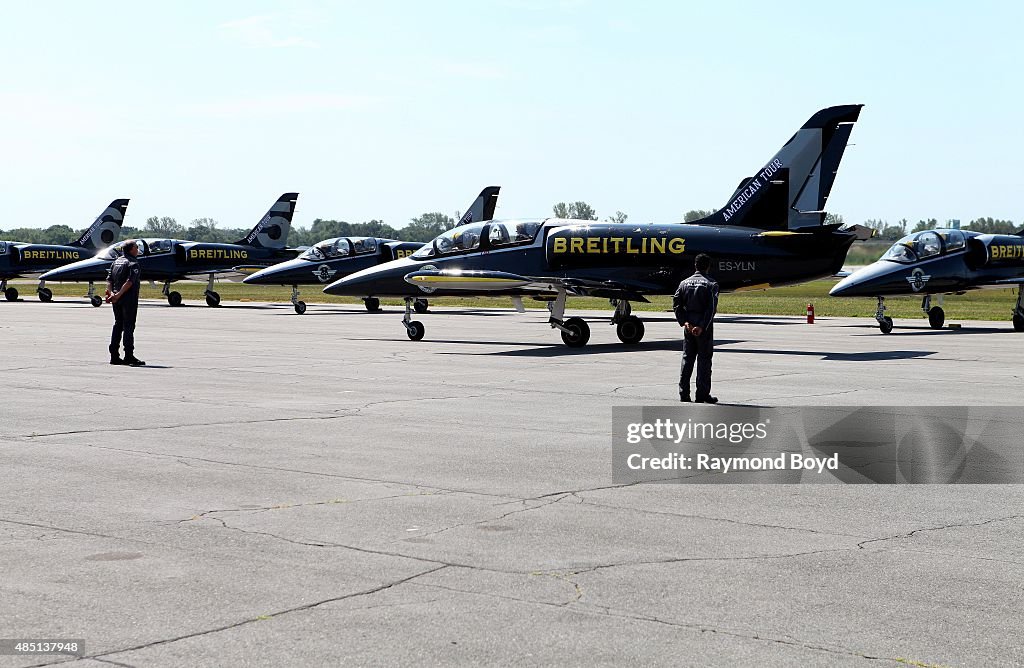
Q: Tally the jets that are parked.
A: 5